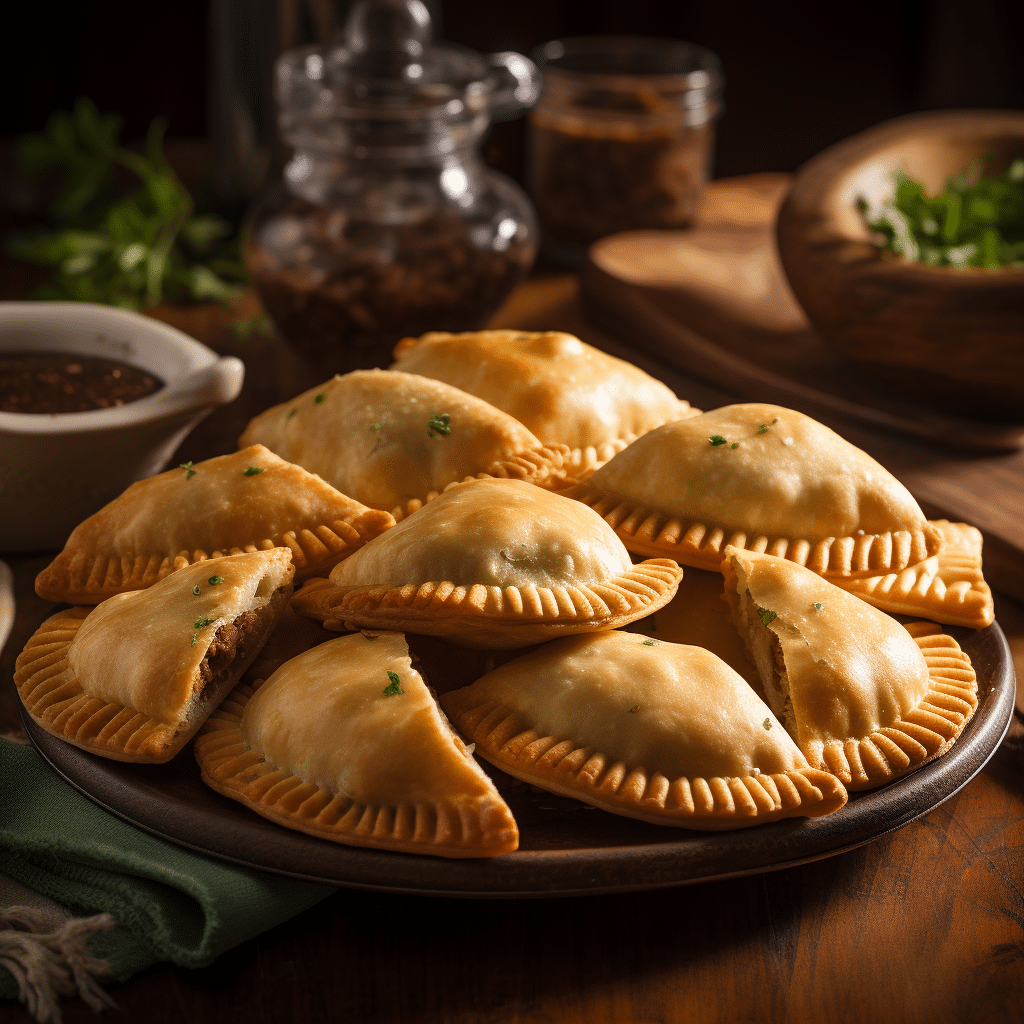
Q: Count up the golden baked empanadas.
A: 10